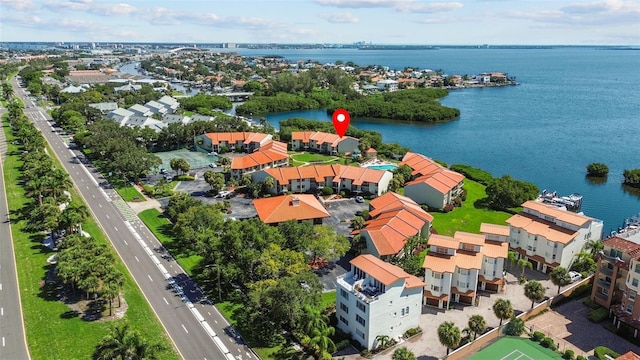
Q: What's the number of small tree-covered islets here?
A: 2